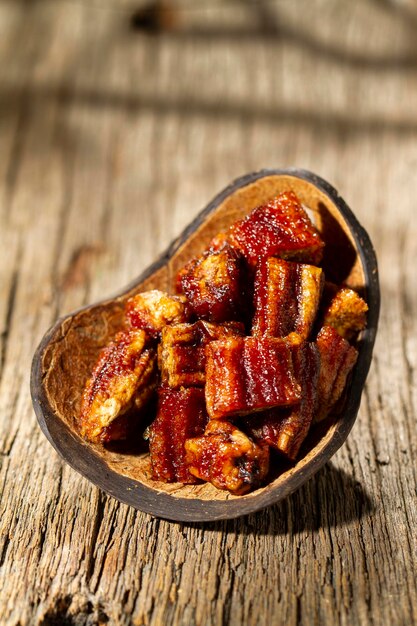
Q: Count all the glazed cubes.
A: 12